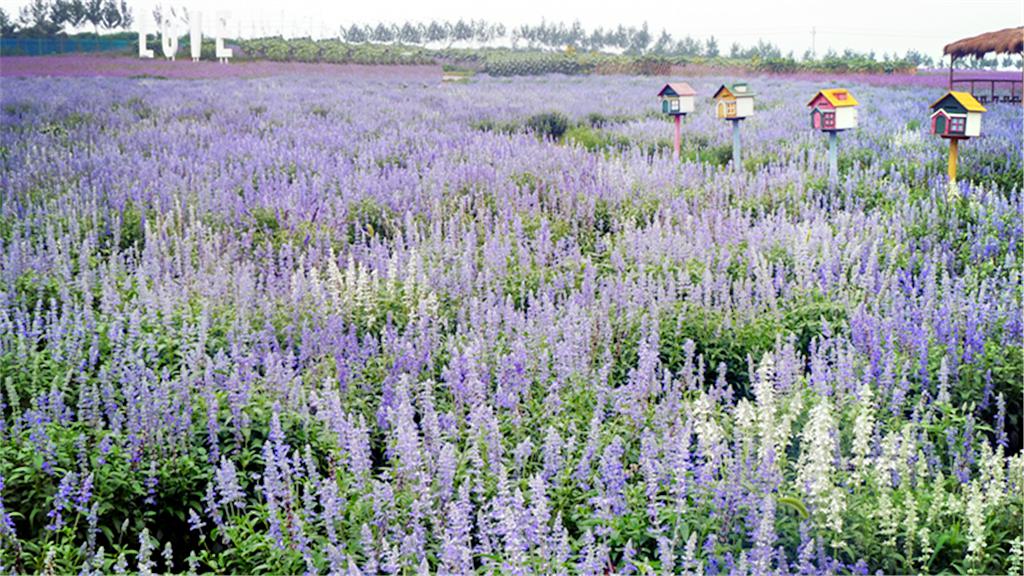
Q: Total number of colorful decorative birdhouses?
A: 4